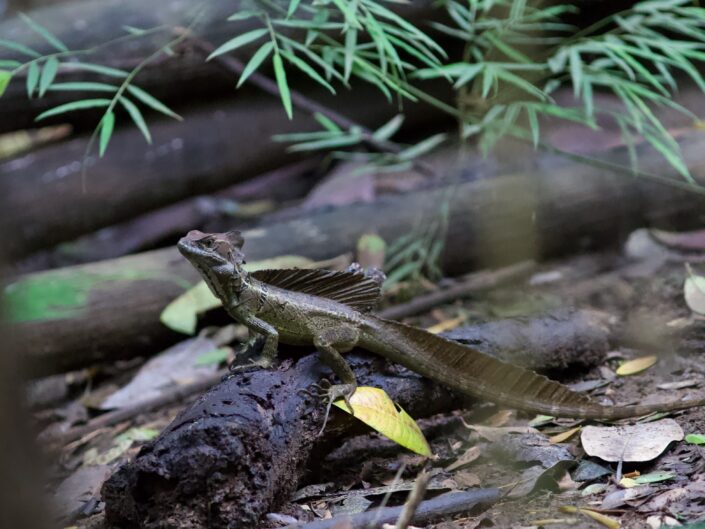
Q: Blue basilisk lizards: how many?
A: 0